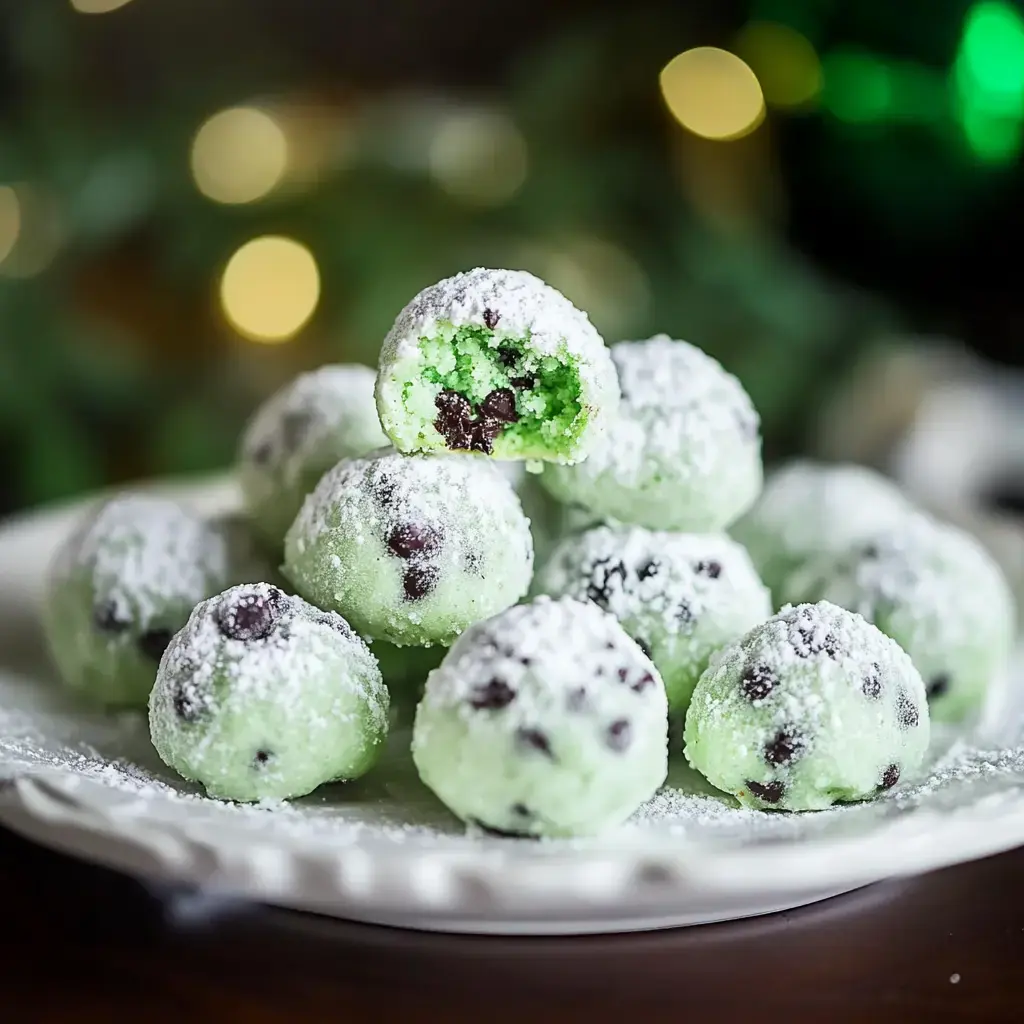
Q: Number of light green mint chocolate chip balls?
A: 11